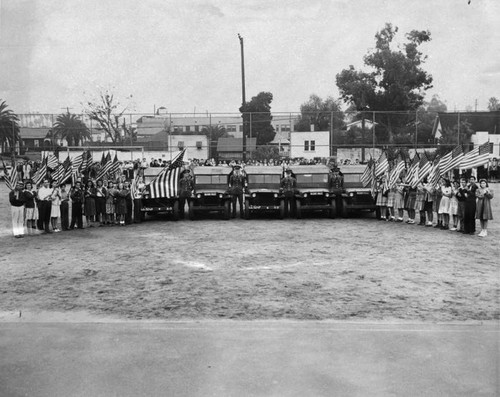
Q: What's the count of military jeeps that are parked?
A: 5